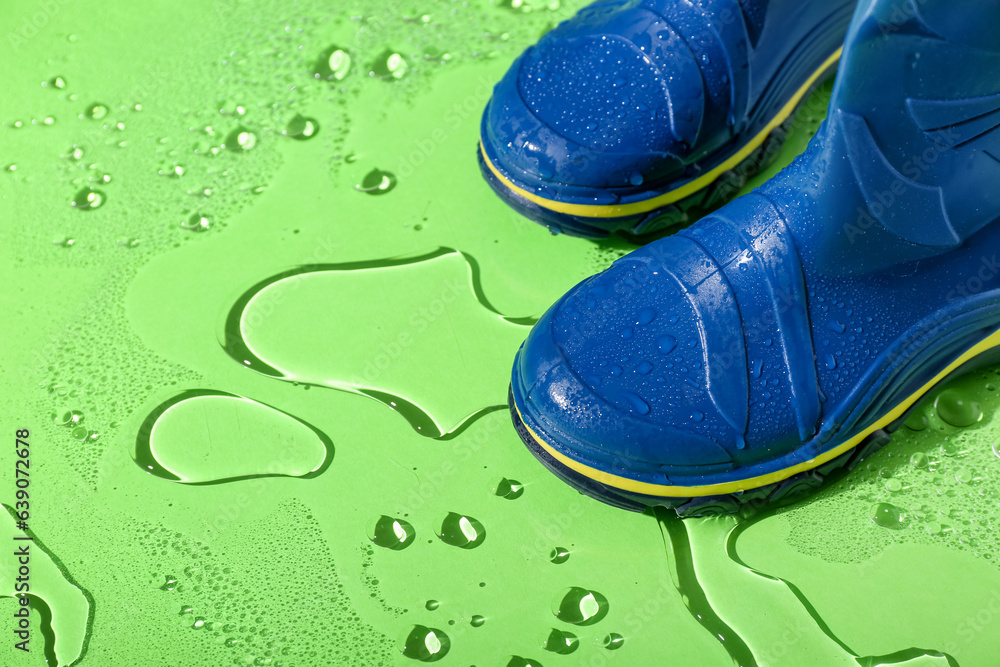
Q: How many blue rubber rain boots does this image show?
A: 2